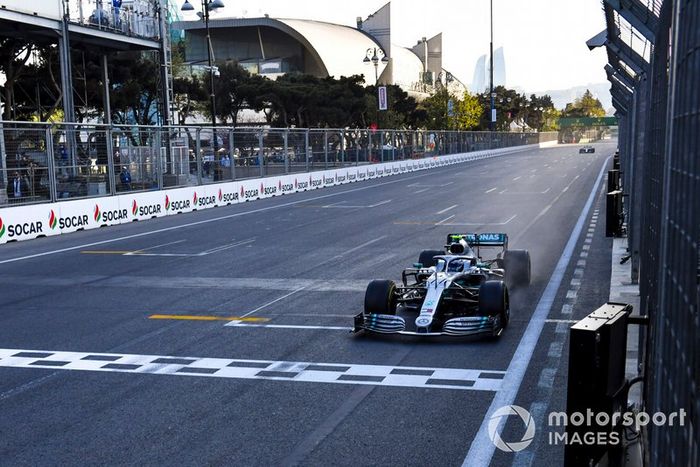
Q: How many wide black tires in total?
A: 4